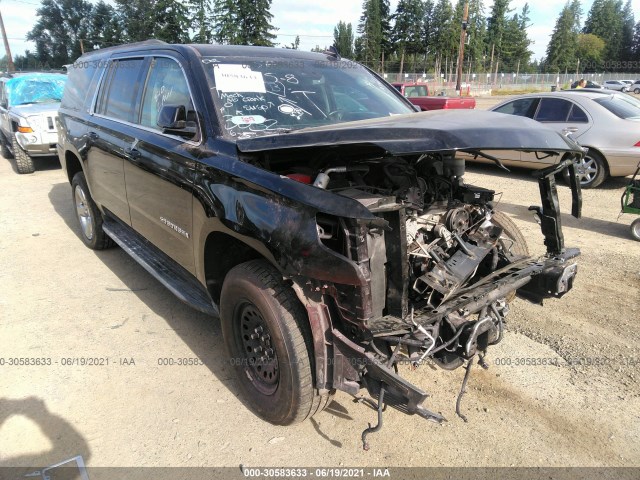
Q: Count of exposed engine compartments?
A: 1